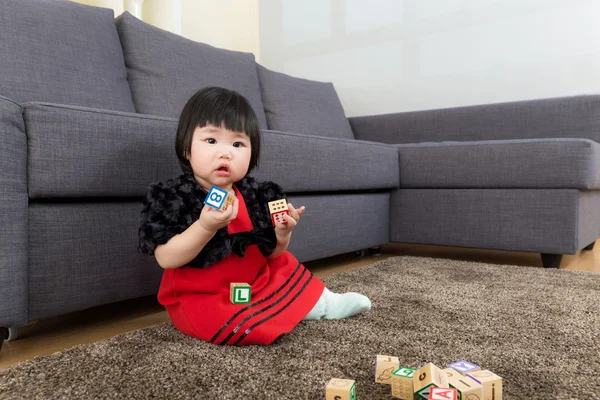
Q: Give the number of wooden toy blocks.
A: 12